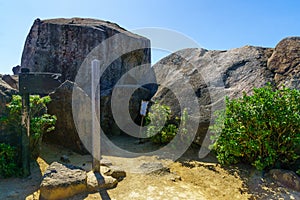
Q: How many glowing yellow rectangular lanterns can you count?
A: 0